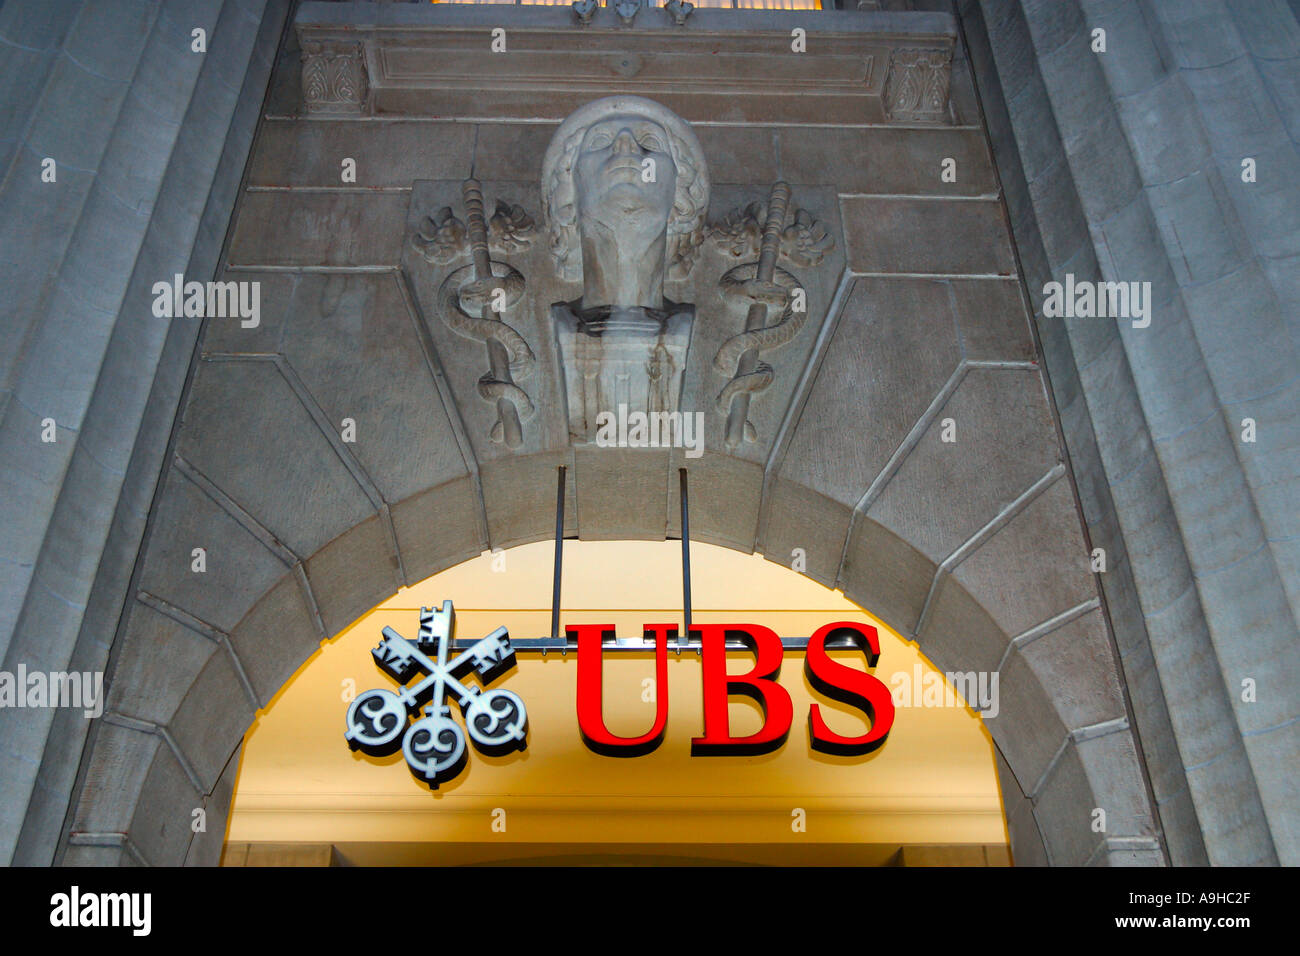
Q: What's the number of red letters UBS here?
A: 3